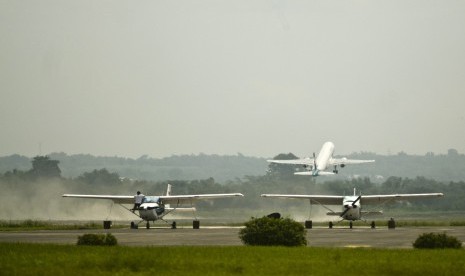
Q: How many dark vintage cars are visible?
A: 0